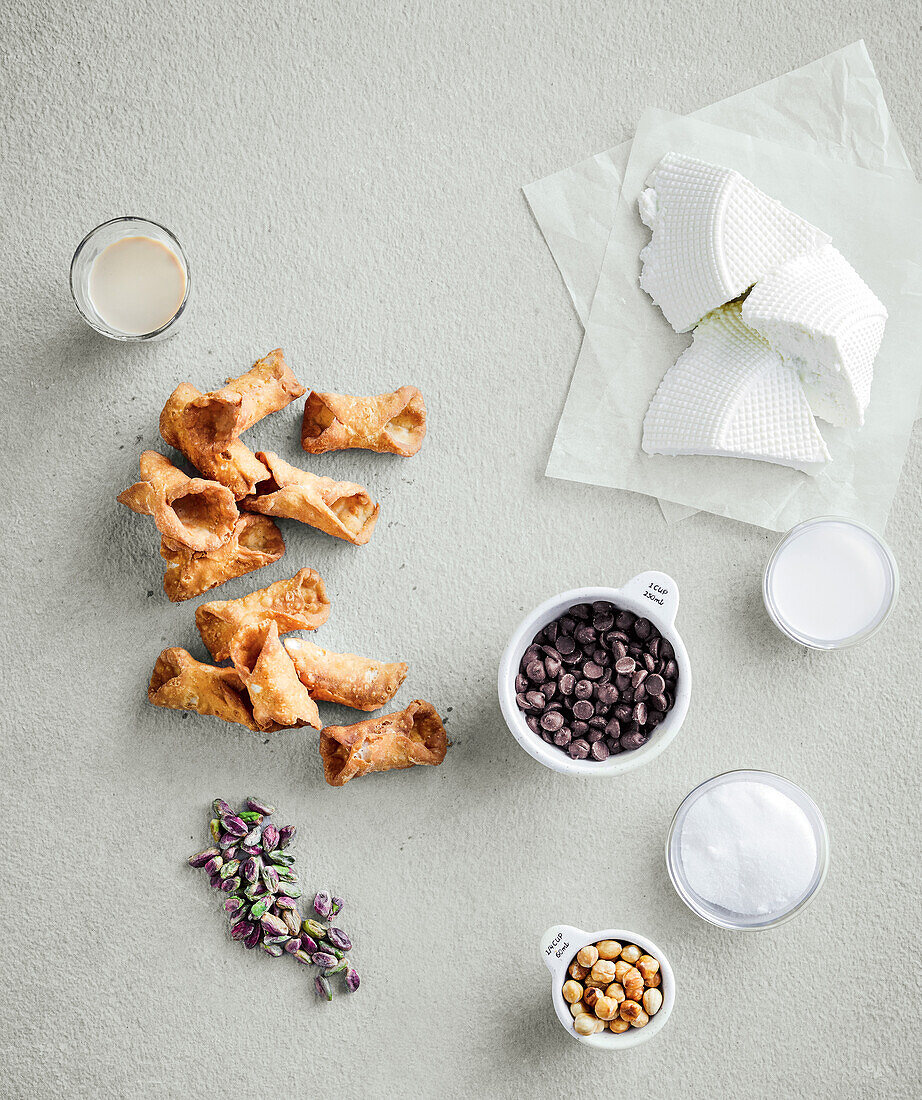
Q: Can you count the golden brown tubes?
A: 11